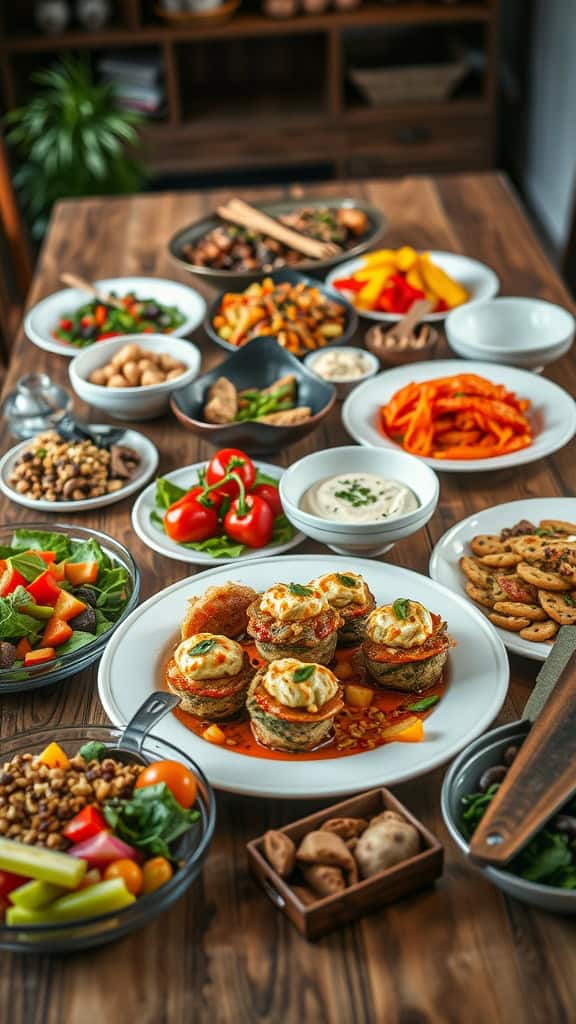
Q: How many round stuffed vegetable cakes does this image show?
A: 5